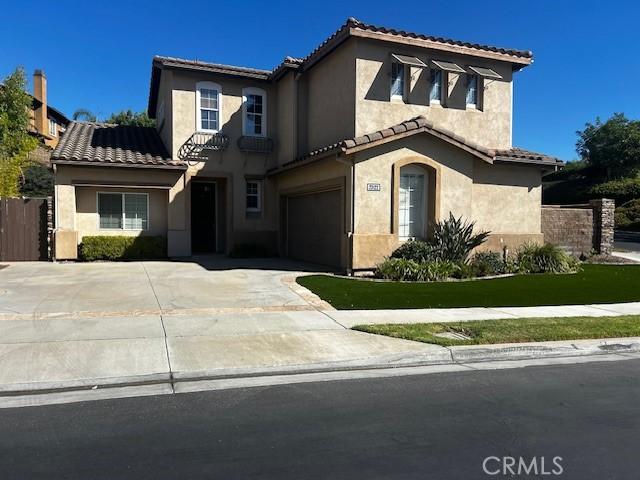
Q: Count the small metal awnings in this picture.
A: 3